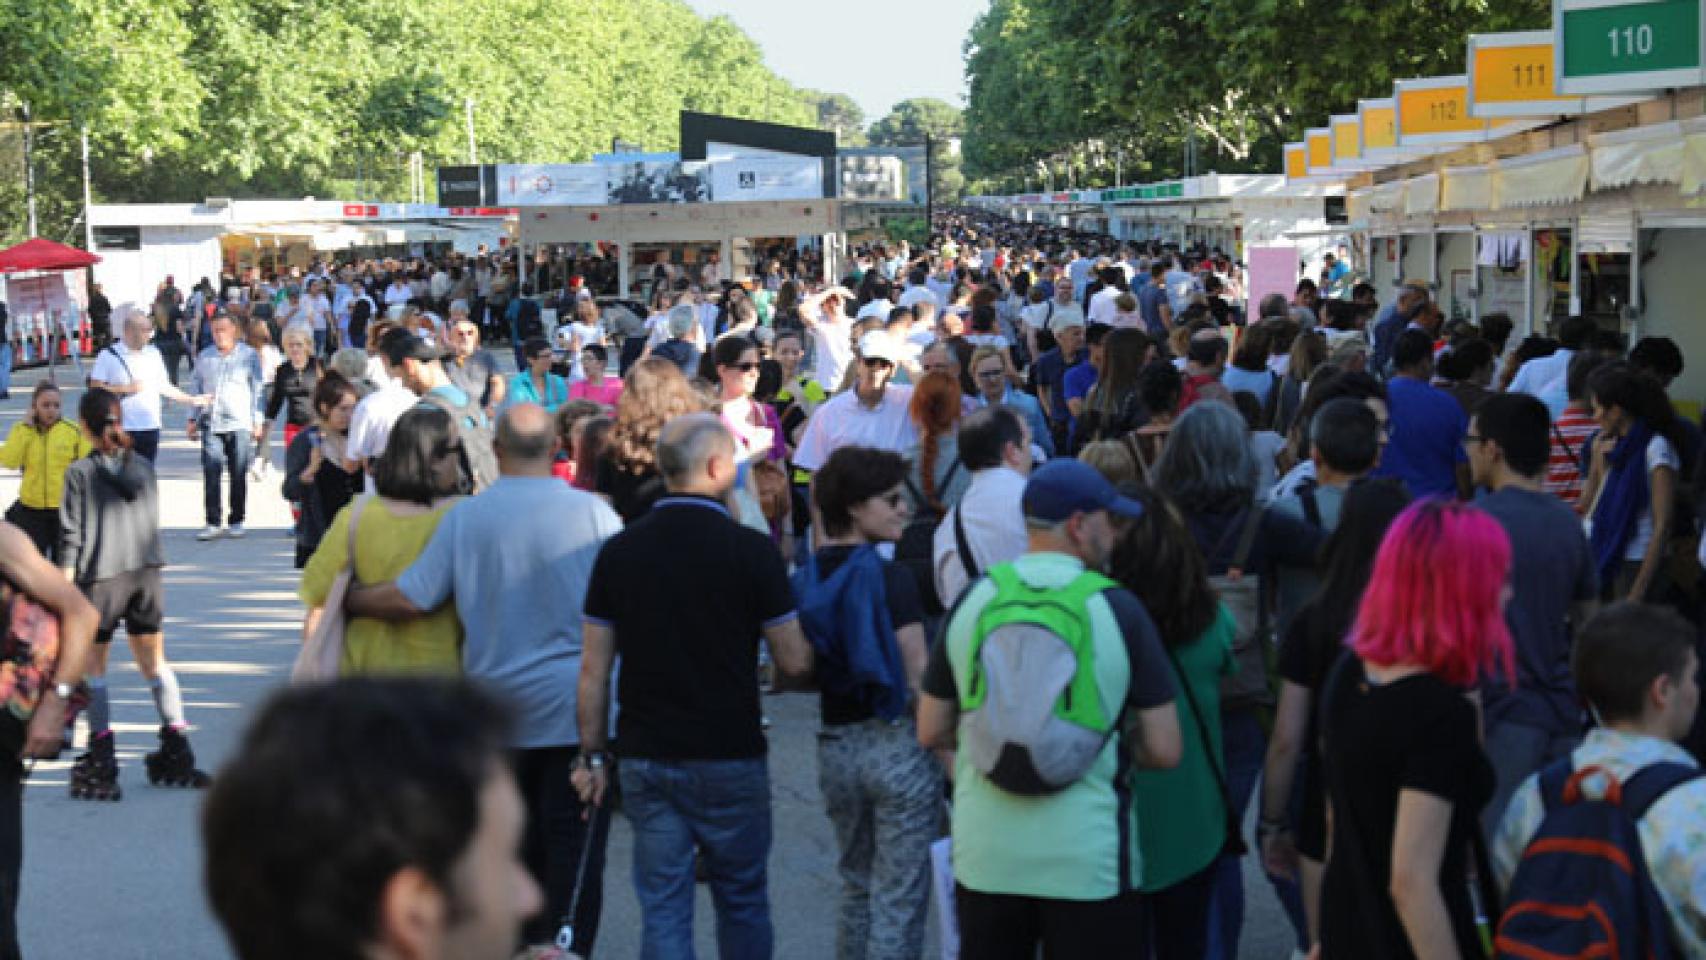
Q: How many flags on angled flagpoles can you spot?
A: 0